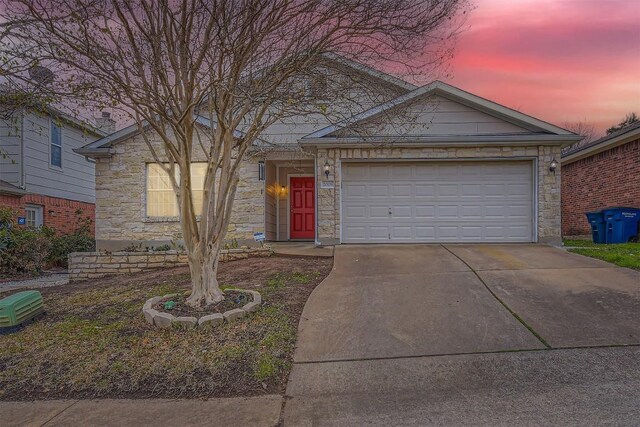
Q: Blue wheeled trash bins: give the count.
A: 2